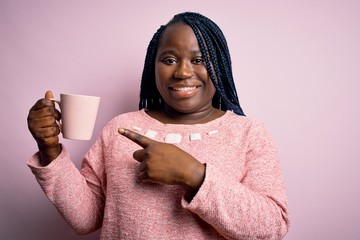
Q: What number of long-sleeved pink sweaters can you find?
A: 1